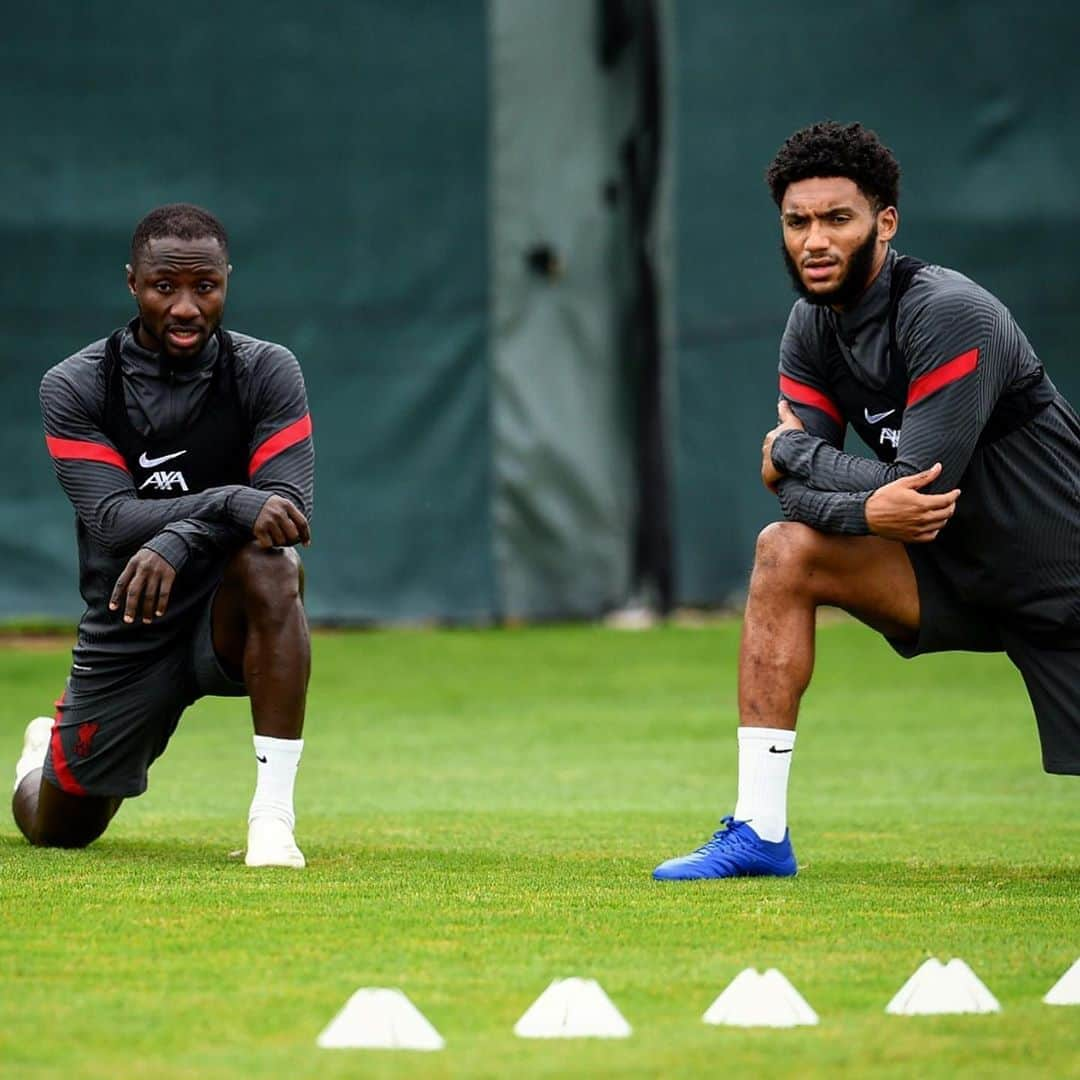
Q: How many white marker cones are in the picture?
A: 5